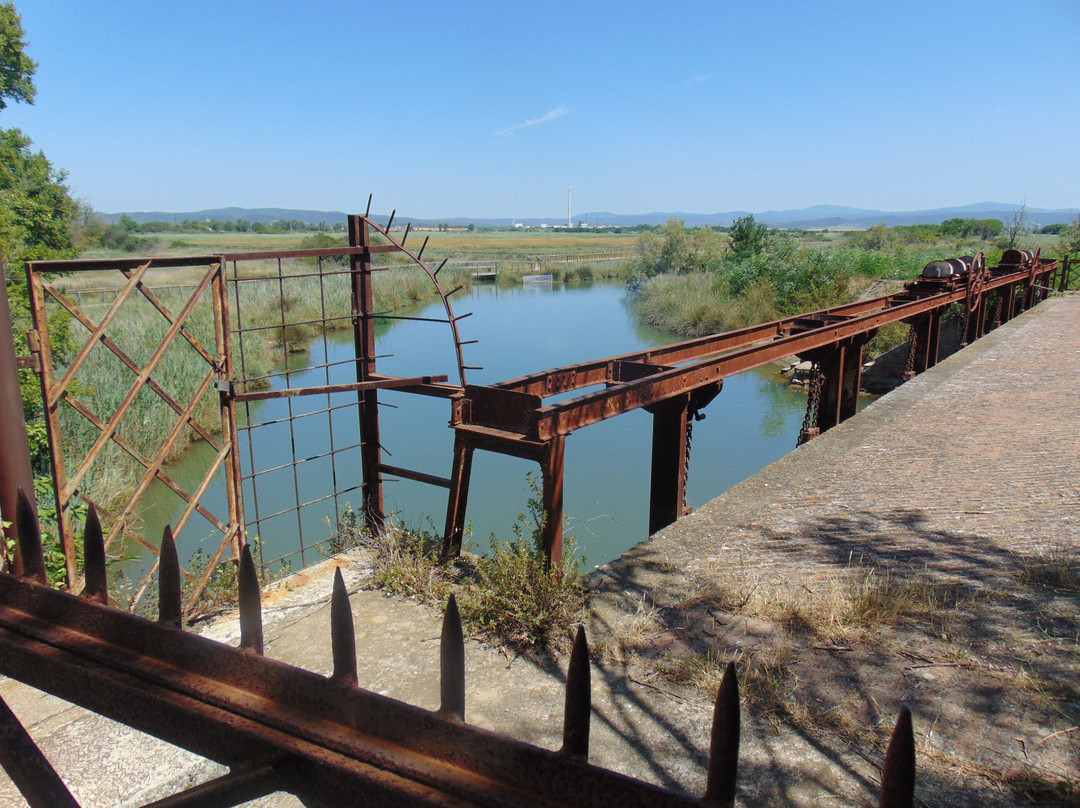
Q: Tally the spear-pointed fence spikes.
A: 9